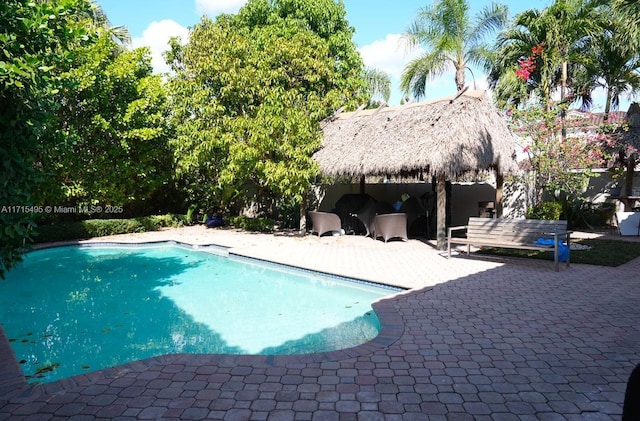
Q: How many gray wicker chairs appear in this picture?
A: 2